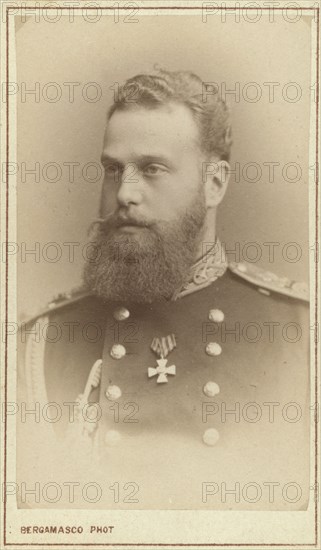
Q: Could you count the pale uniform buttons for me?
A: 8